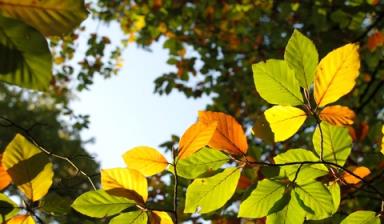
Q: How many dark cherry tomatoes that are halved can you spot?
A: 0